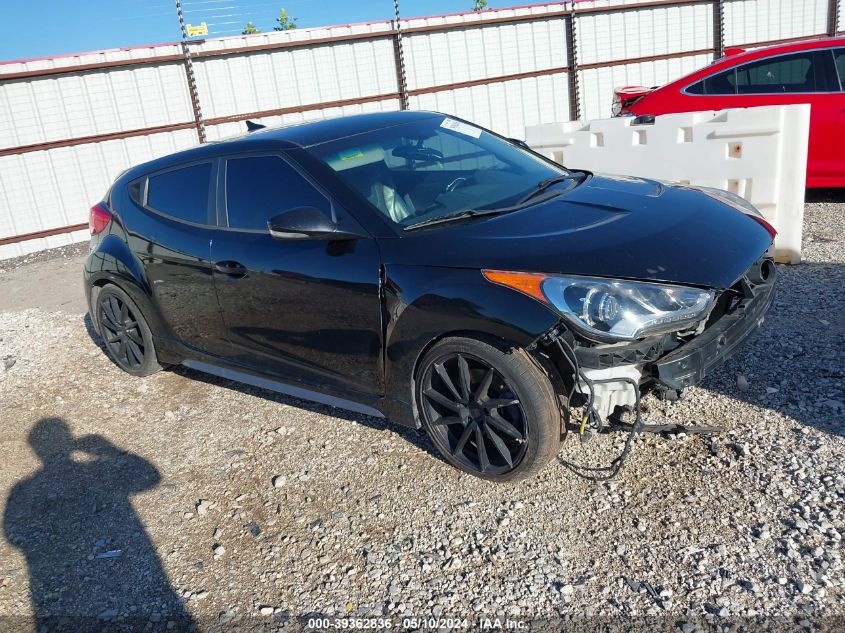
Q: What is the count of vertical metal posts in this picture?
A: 5